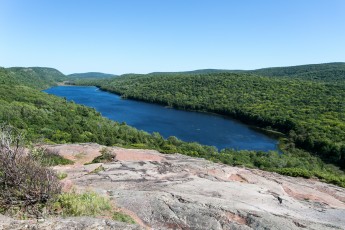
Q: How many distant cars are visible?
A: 0